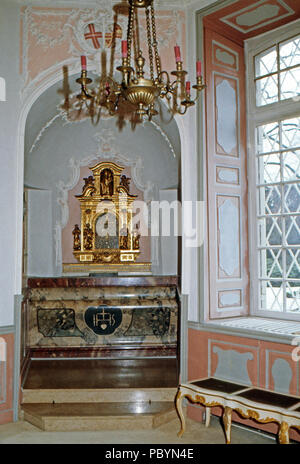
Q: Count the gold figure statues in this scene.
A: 7